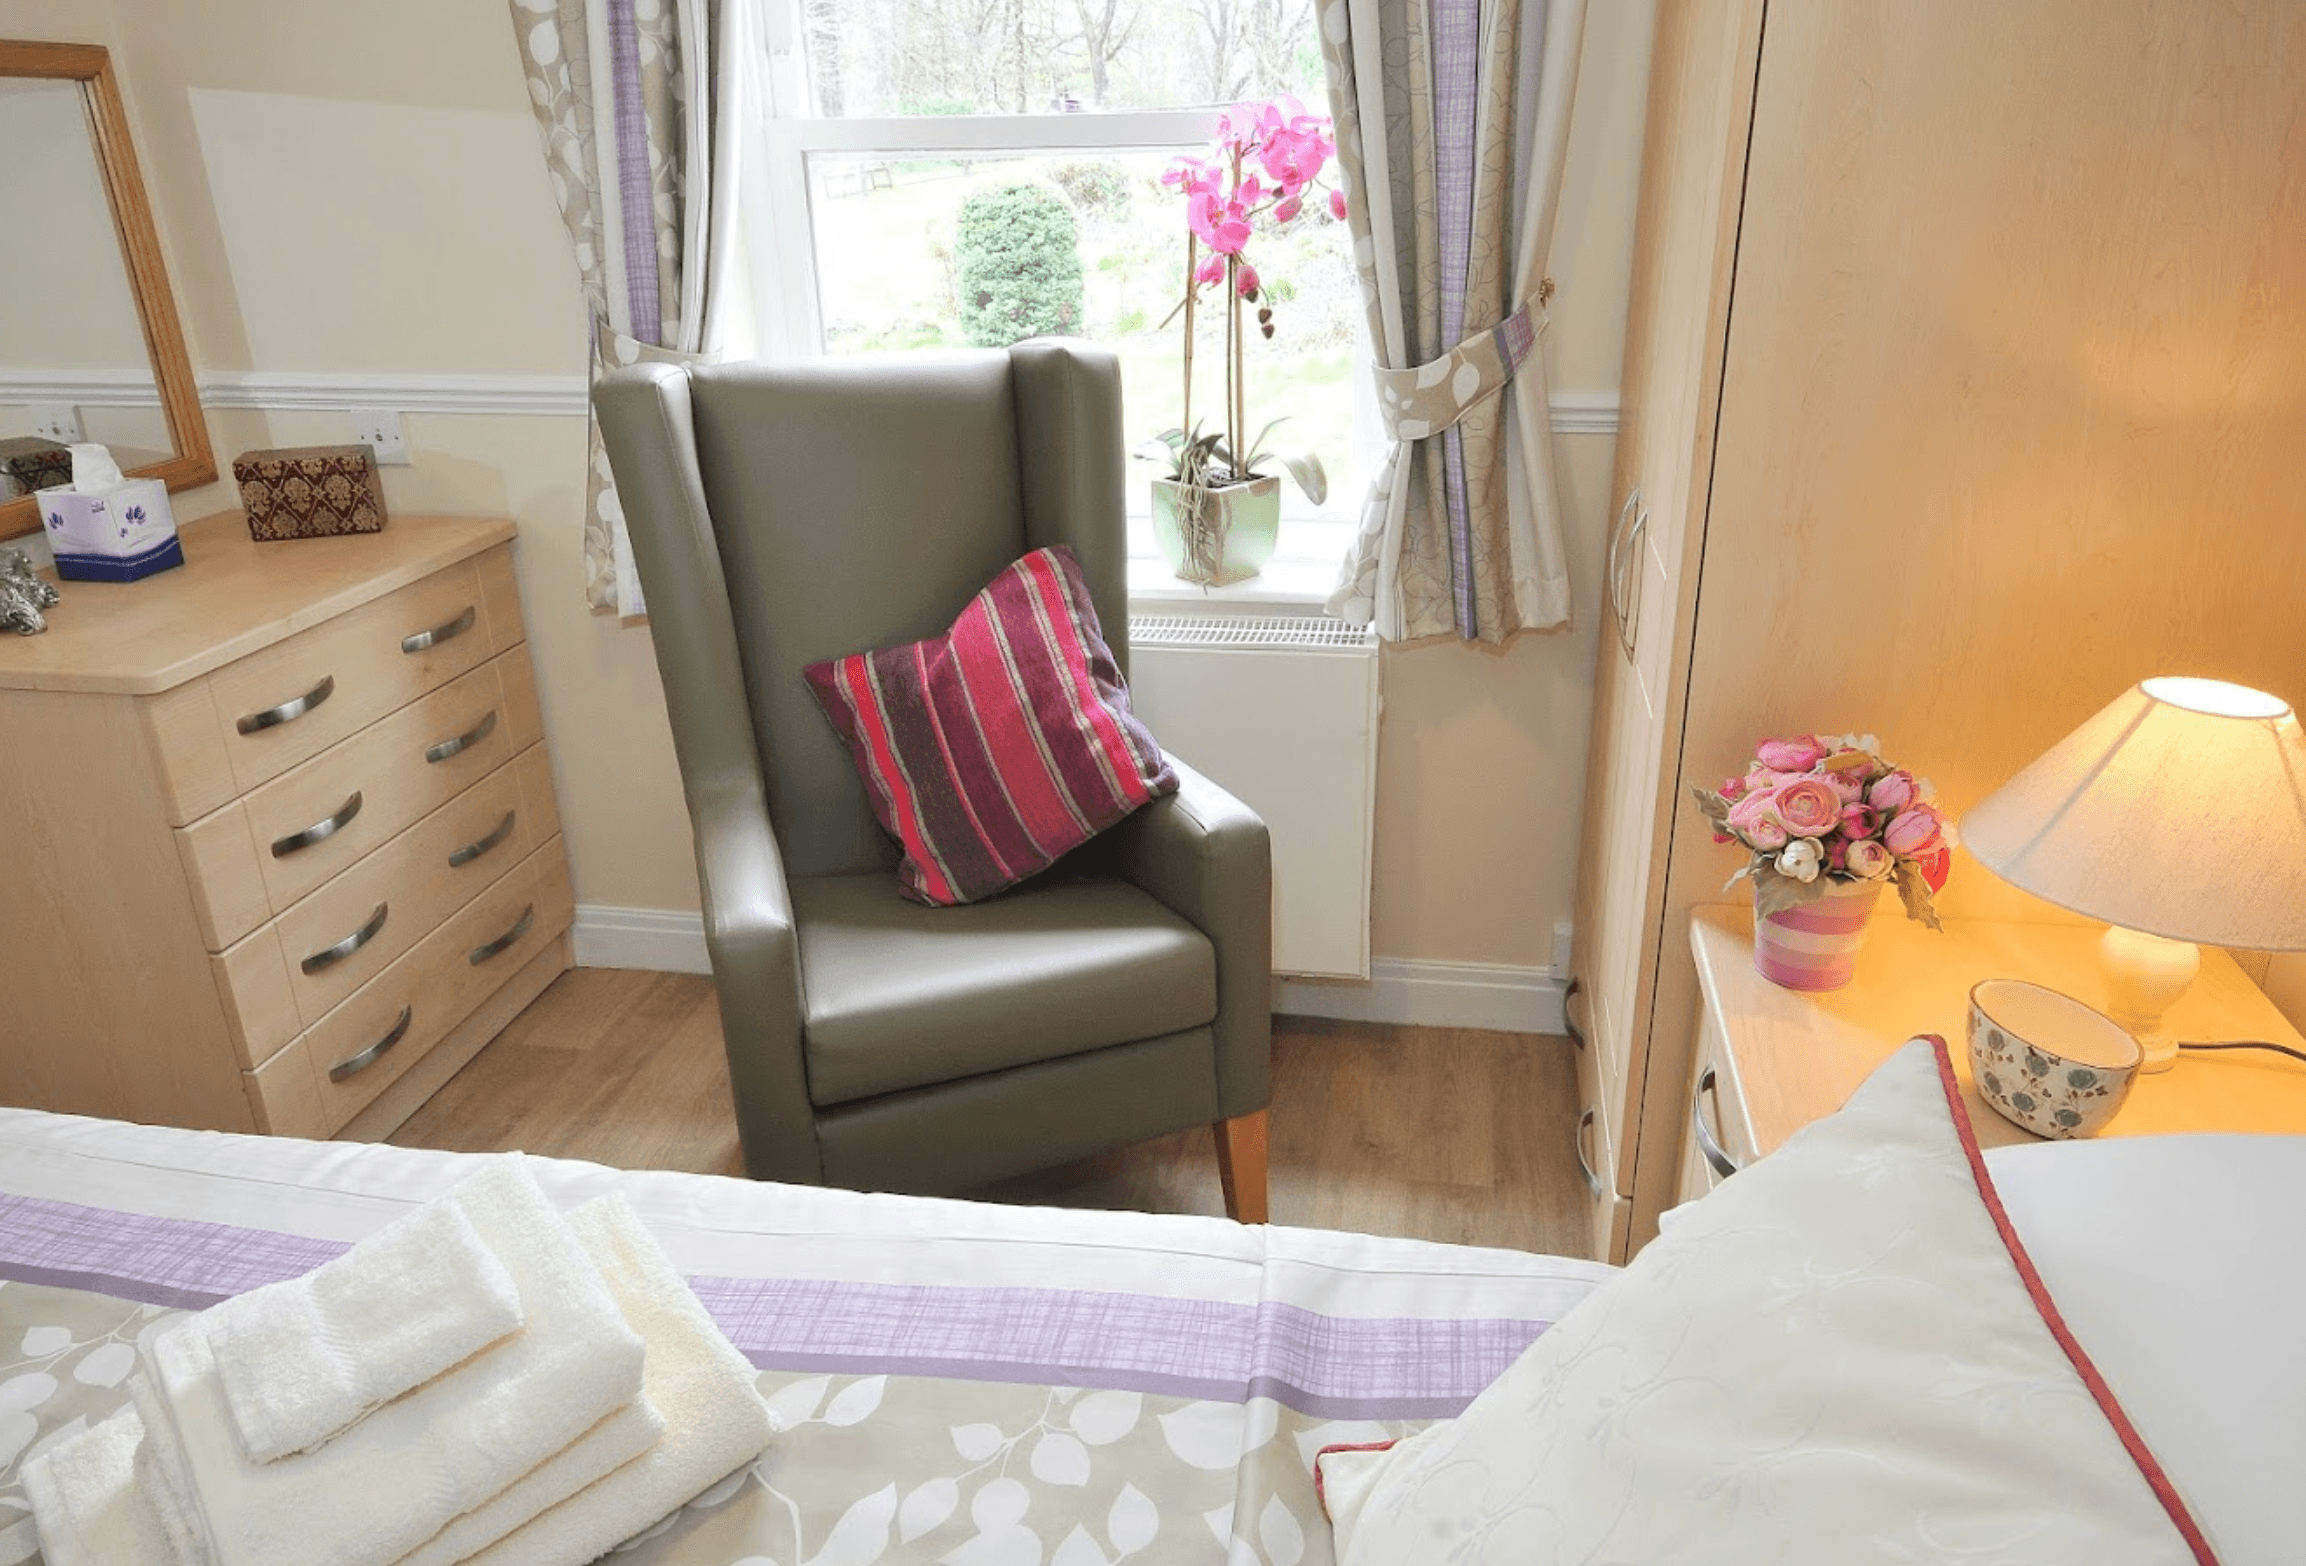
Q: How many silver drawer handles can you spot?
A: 11